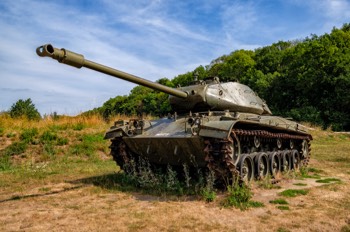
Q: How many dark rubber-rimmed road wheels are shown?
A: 5